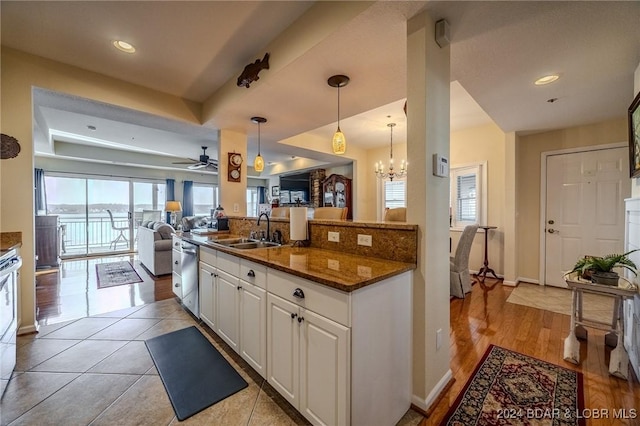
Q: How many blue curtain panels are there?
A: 4